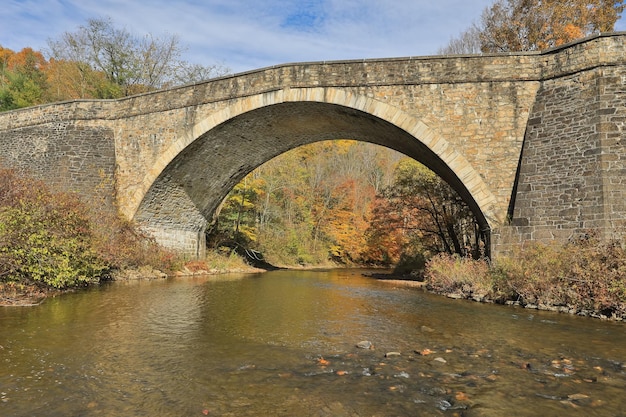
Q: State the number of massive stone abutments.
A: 2